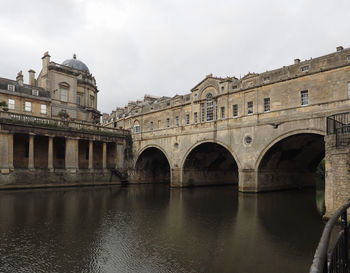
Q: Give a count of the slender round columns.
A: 4